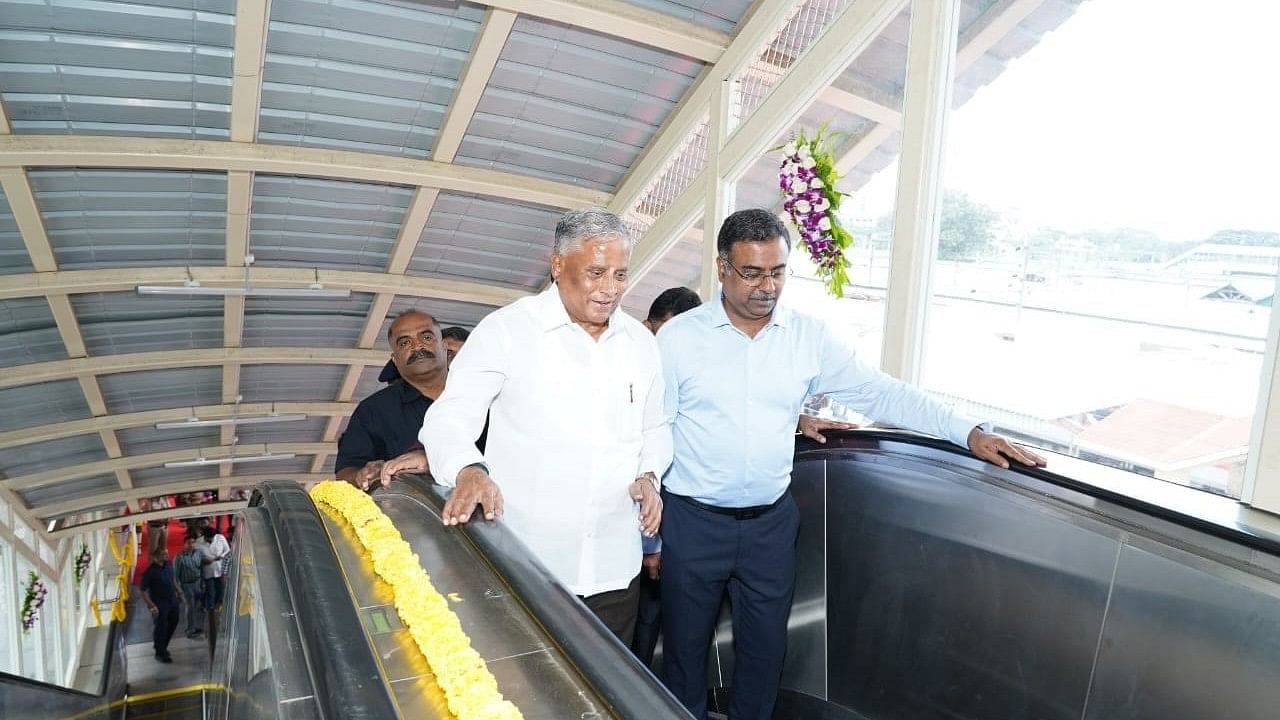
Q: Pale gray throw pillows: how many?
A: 0